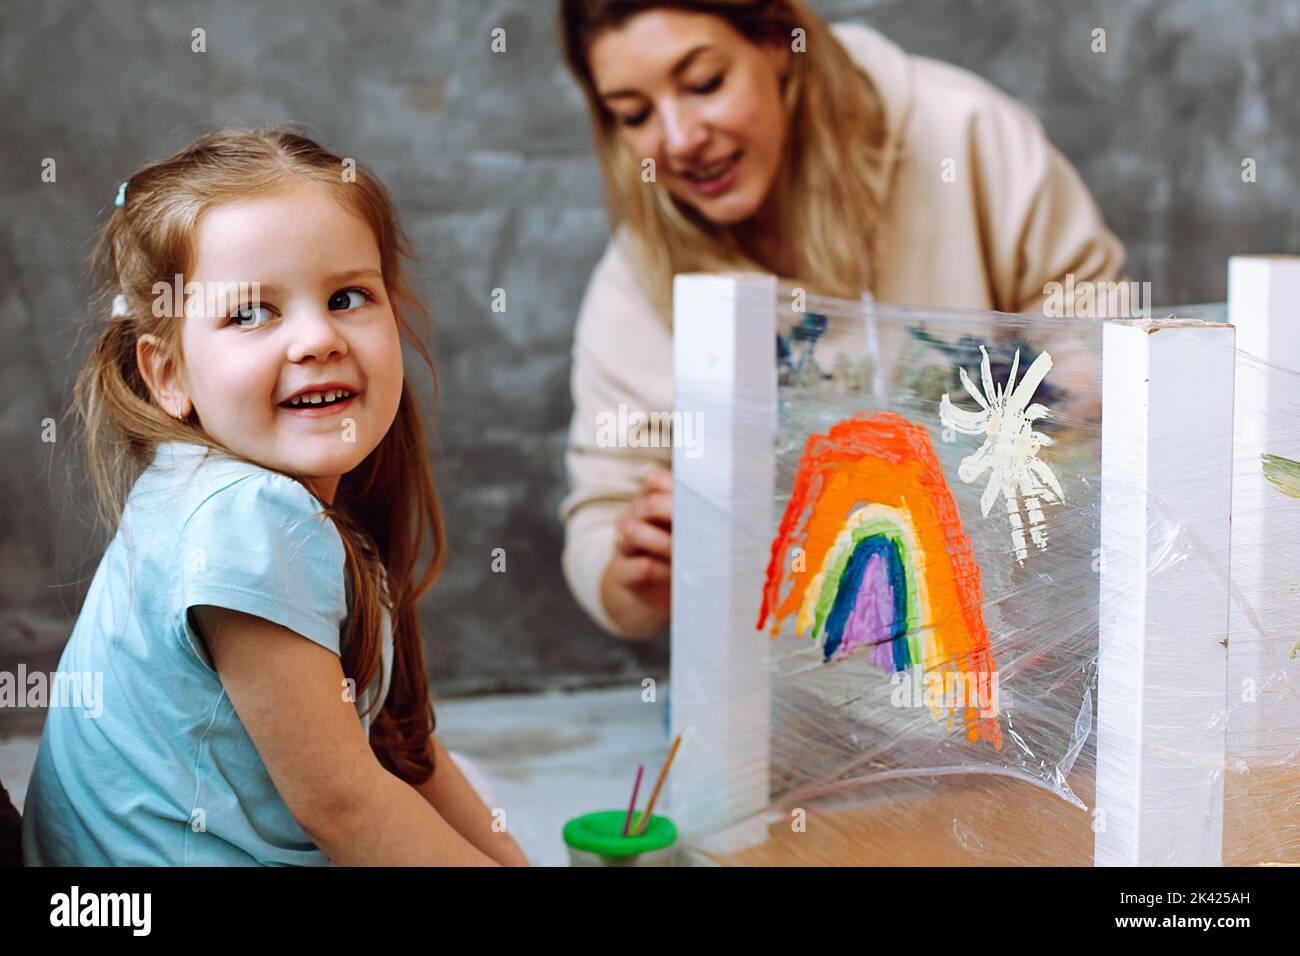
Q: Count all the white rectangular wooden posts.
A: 3